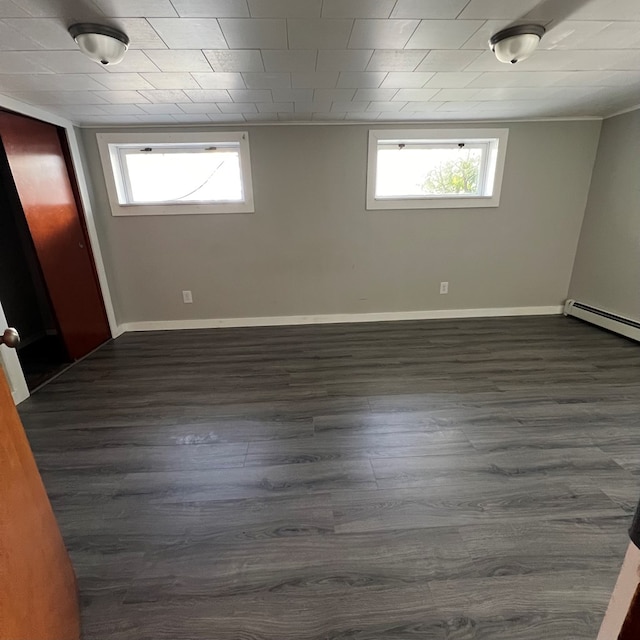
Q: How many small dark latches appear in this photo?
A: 4